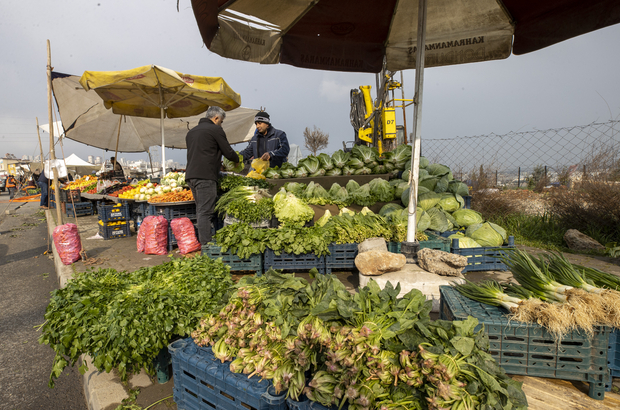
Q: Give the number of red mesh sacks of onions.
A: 4